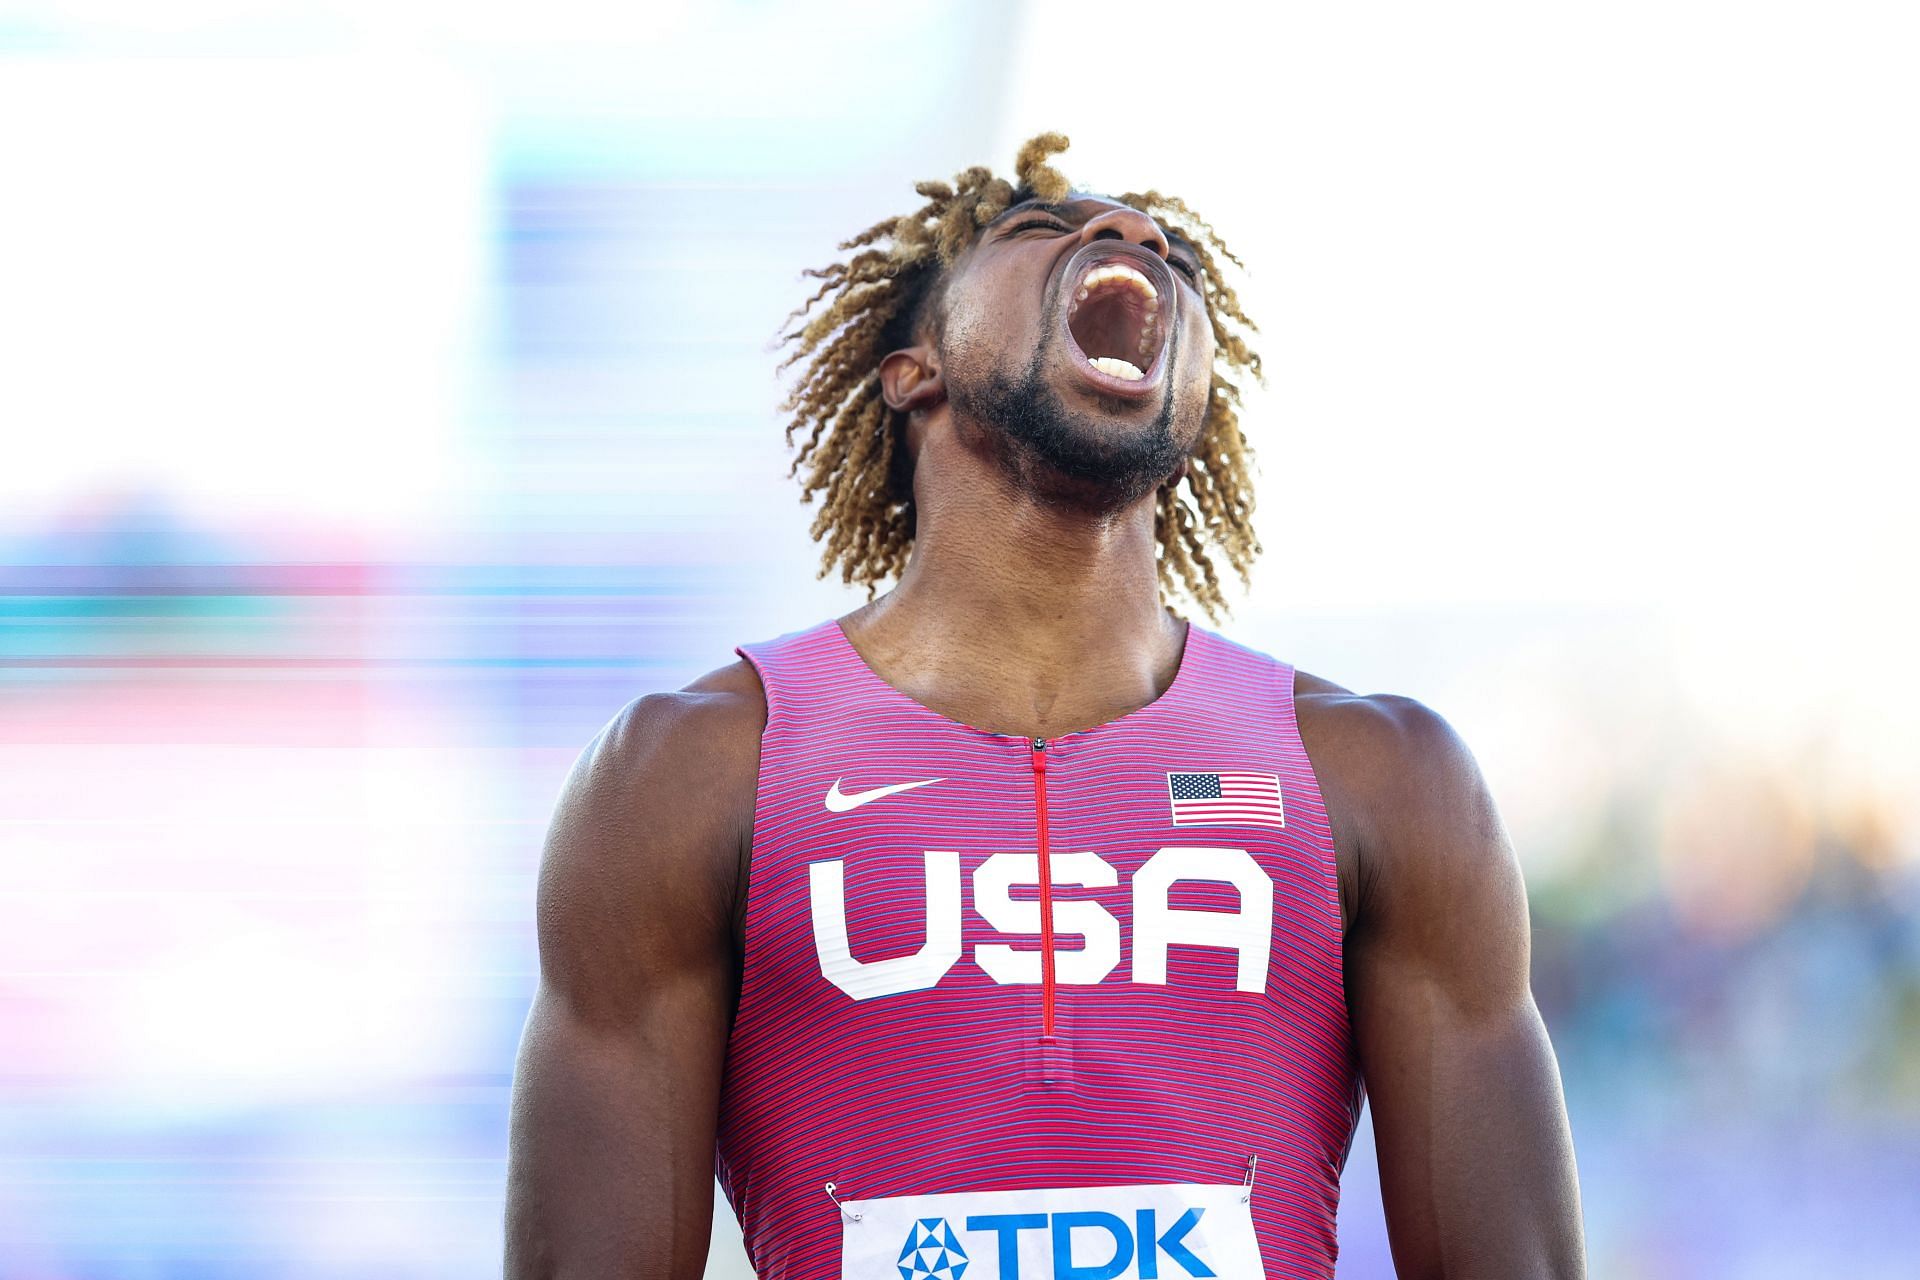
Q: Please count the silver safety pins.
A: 2